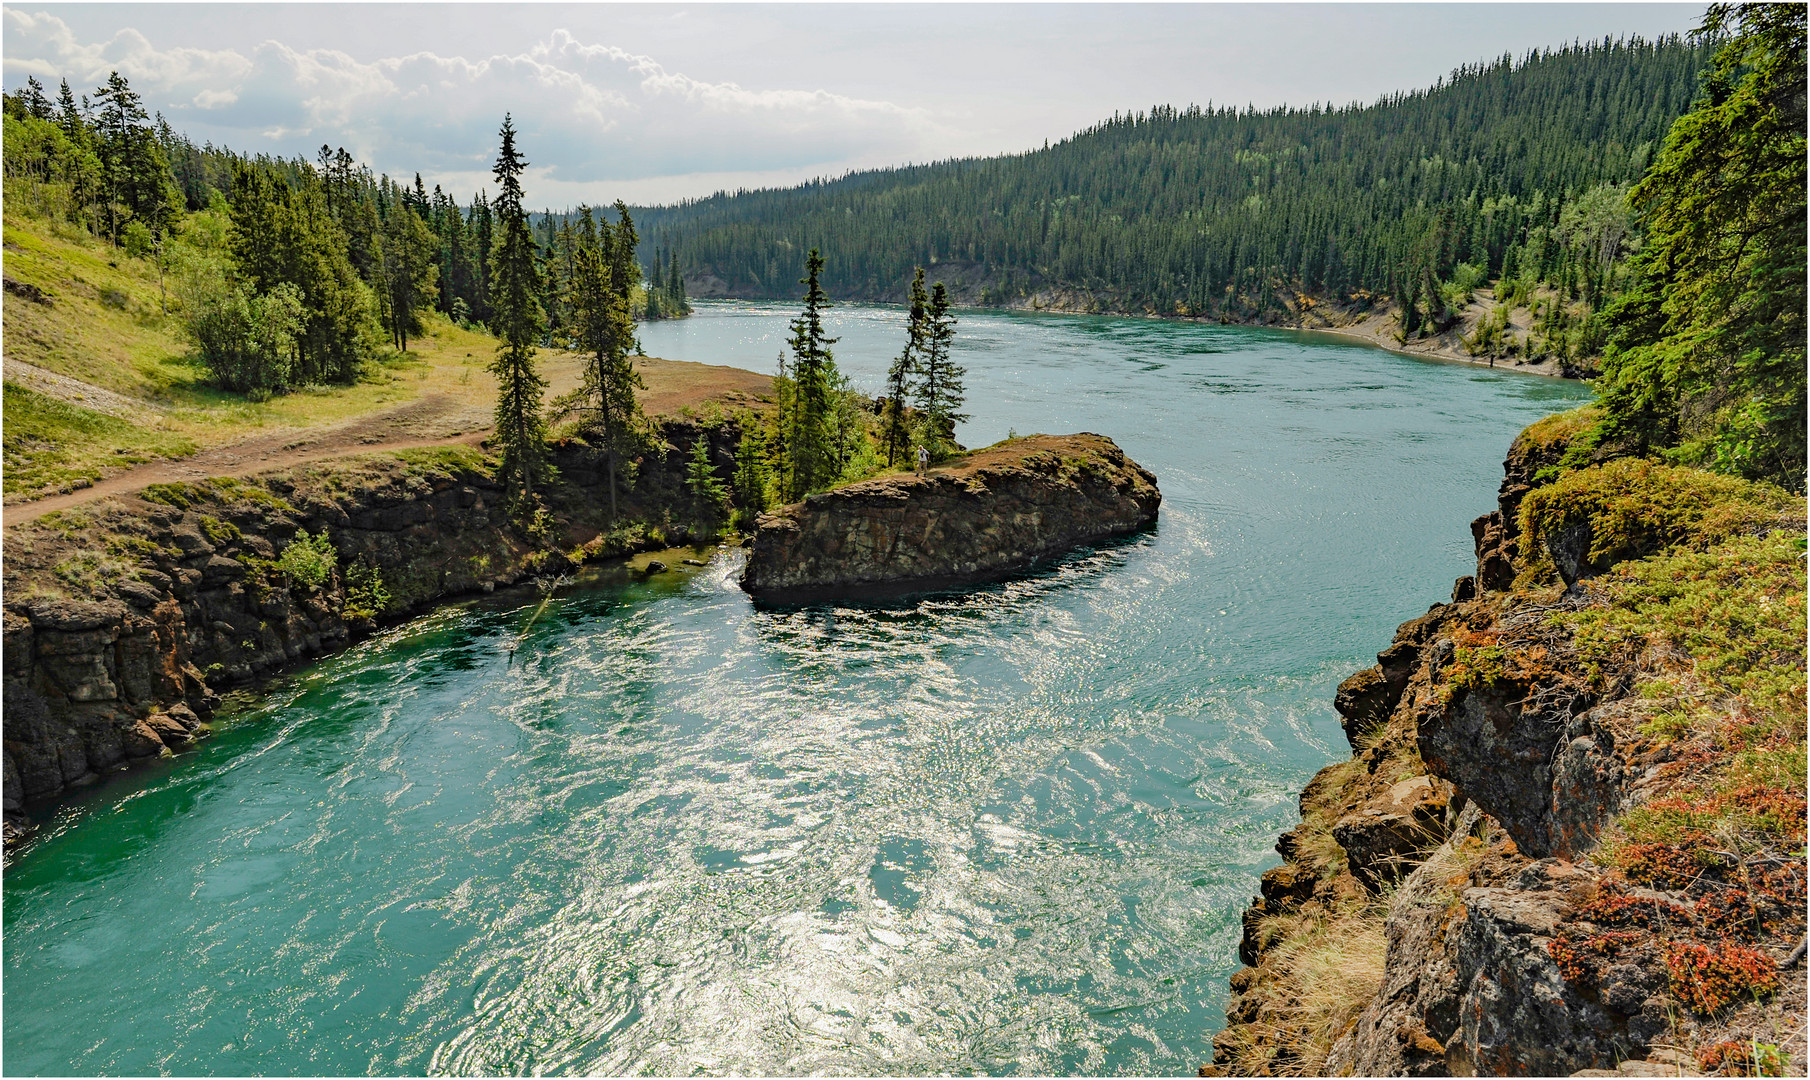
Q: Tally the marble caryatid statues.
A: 0